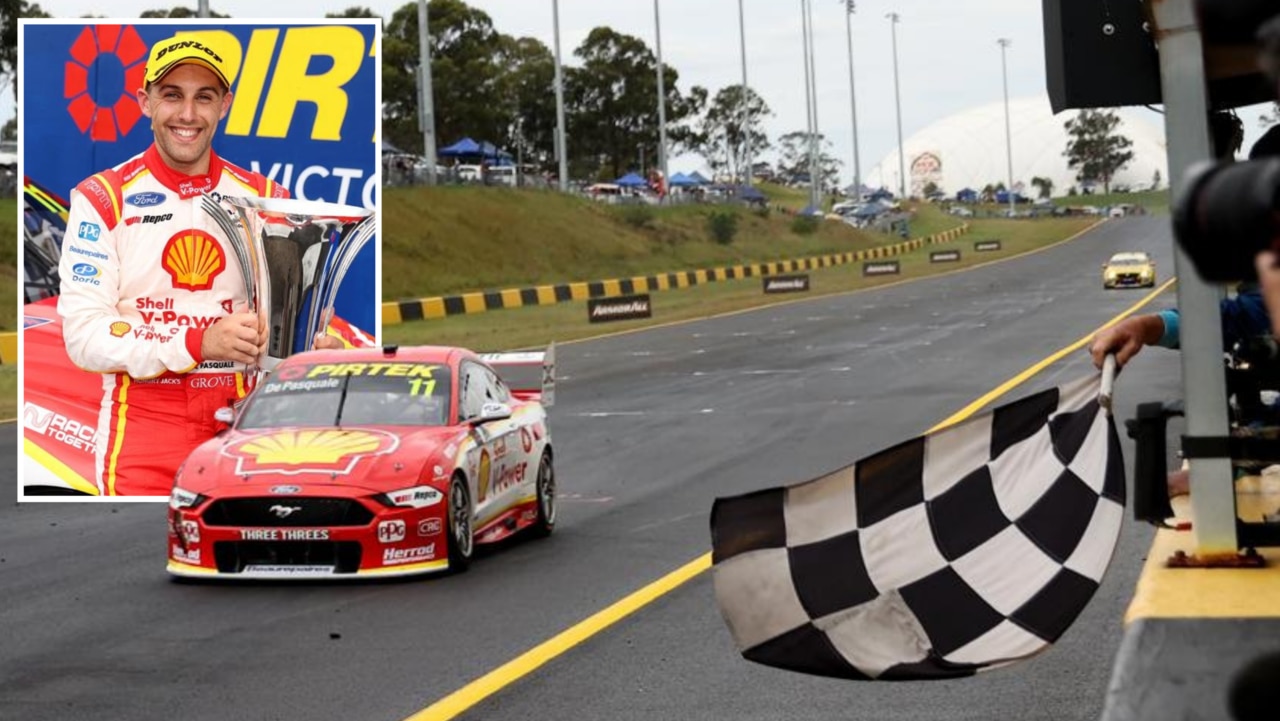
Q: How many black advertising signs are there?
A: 5